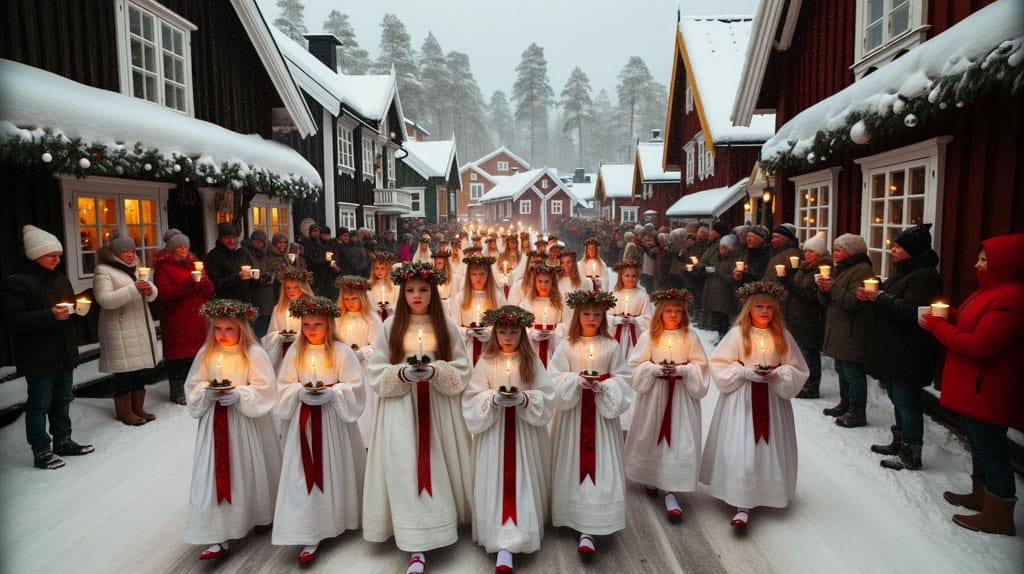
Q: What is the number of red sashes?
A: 14